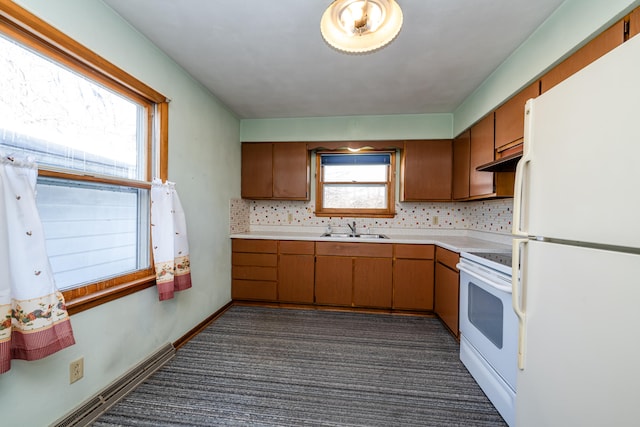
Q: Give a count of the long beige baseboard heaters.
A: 1